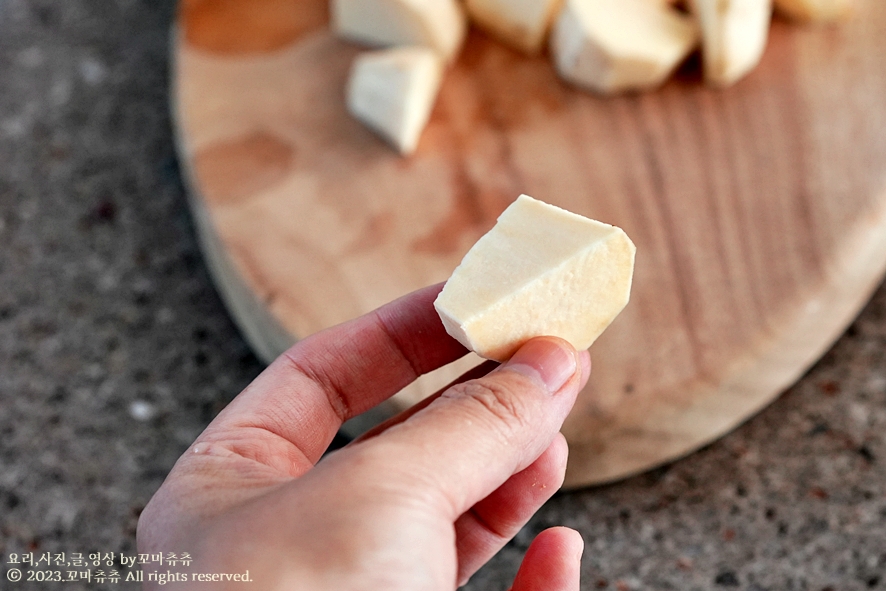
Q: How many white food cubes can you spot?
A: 7